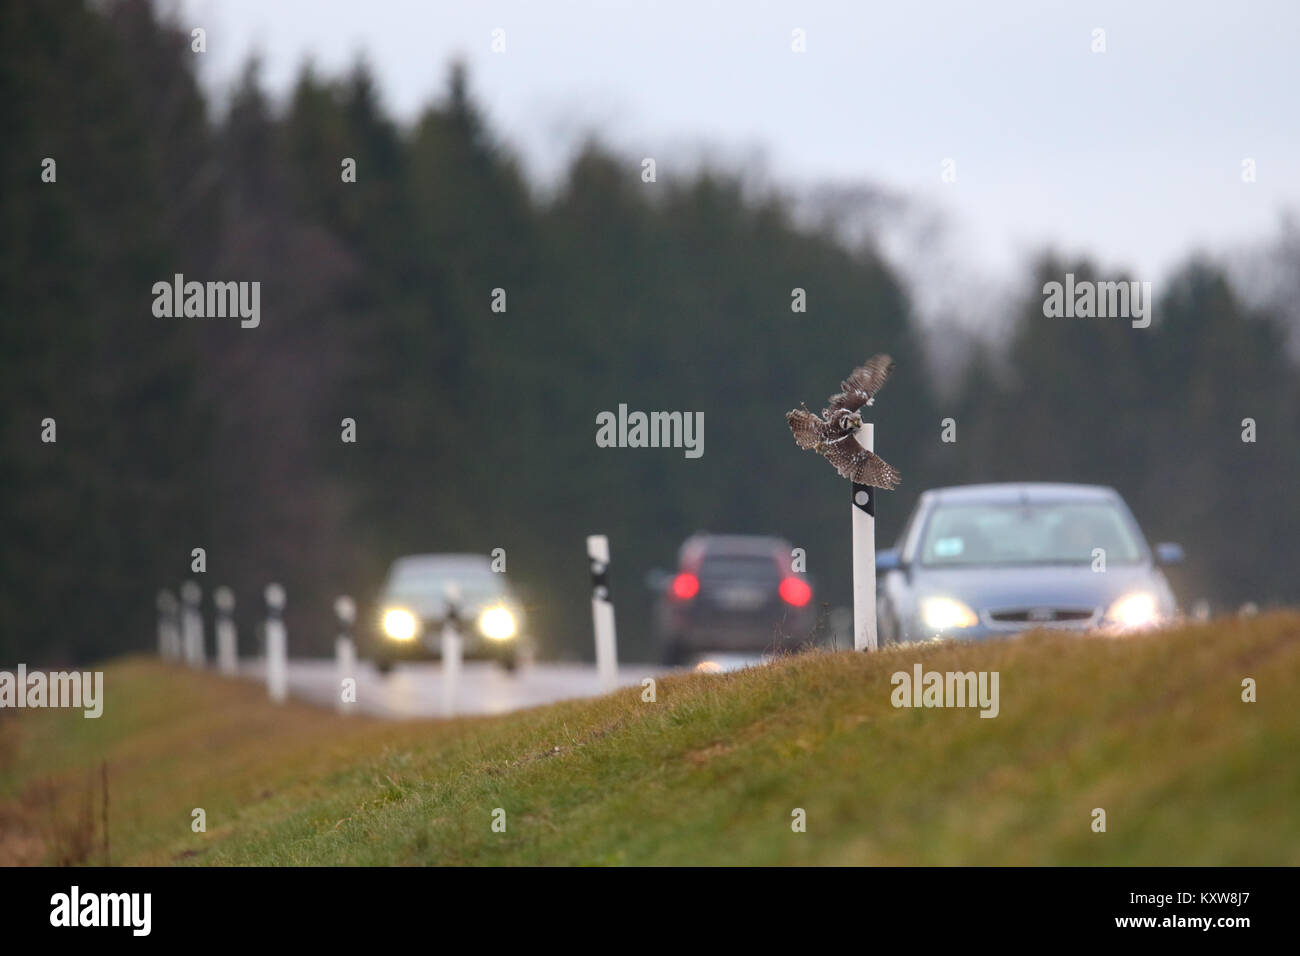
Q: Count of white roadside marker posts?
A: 8